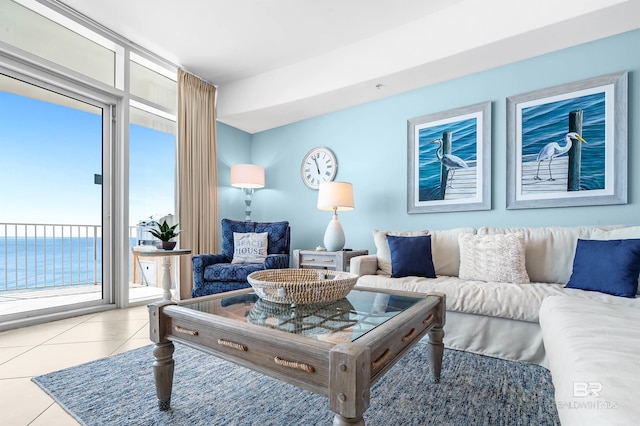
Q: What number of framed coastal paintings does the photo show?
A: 2